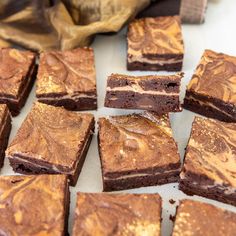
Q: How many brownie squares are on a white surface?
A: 12